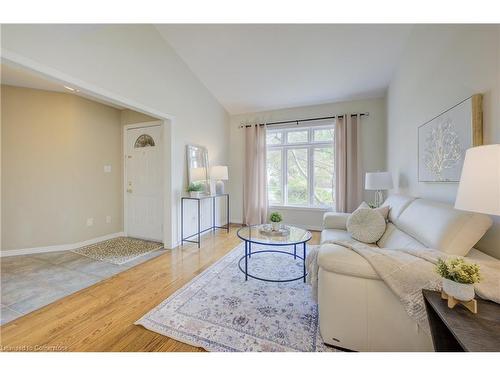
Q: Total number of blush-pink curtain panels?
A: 2